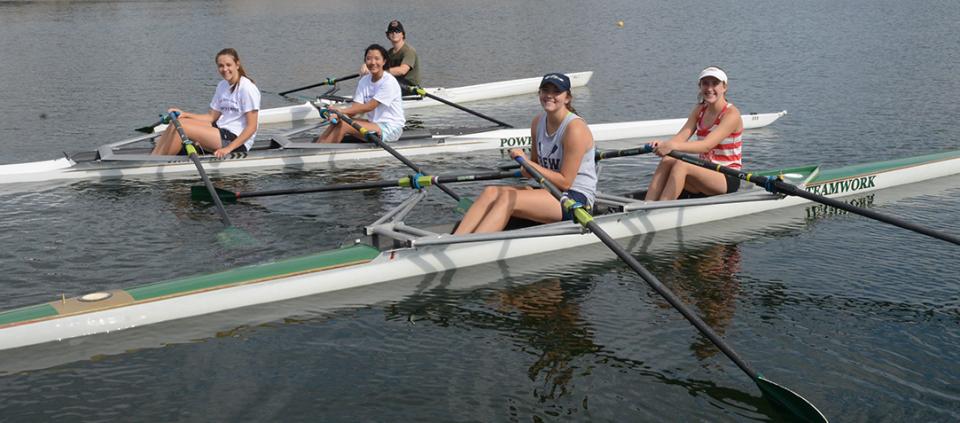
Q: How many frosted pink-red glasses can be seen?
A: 0